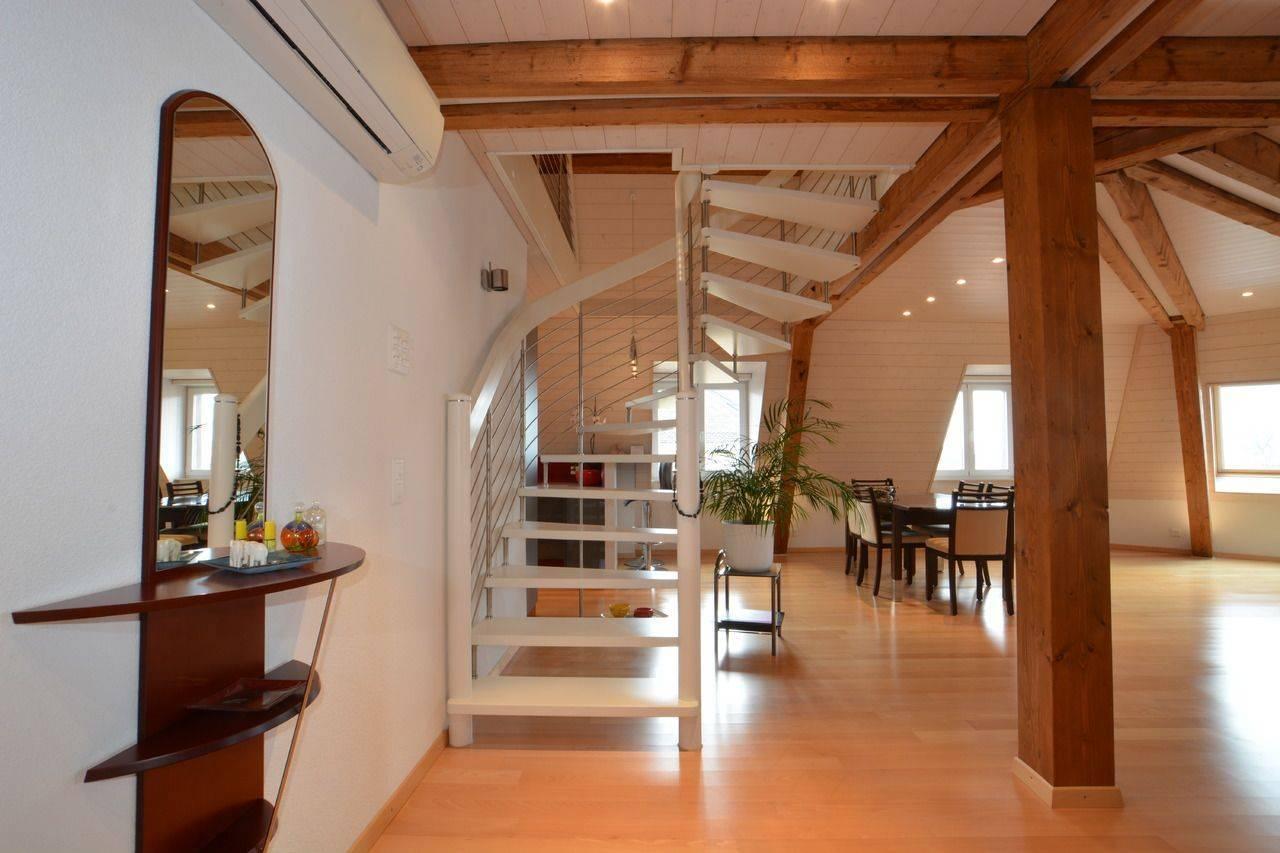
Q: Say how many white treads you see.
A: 13